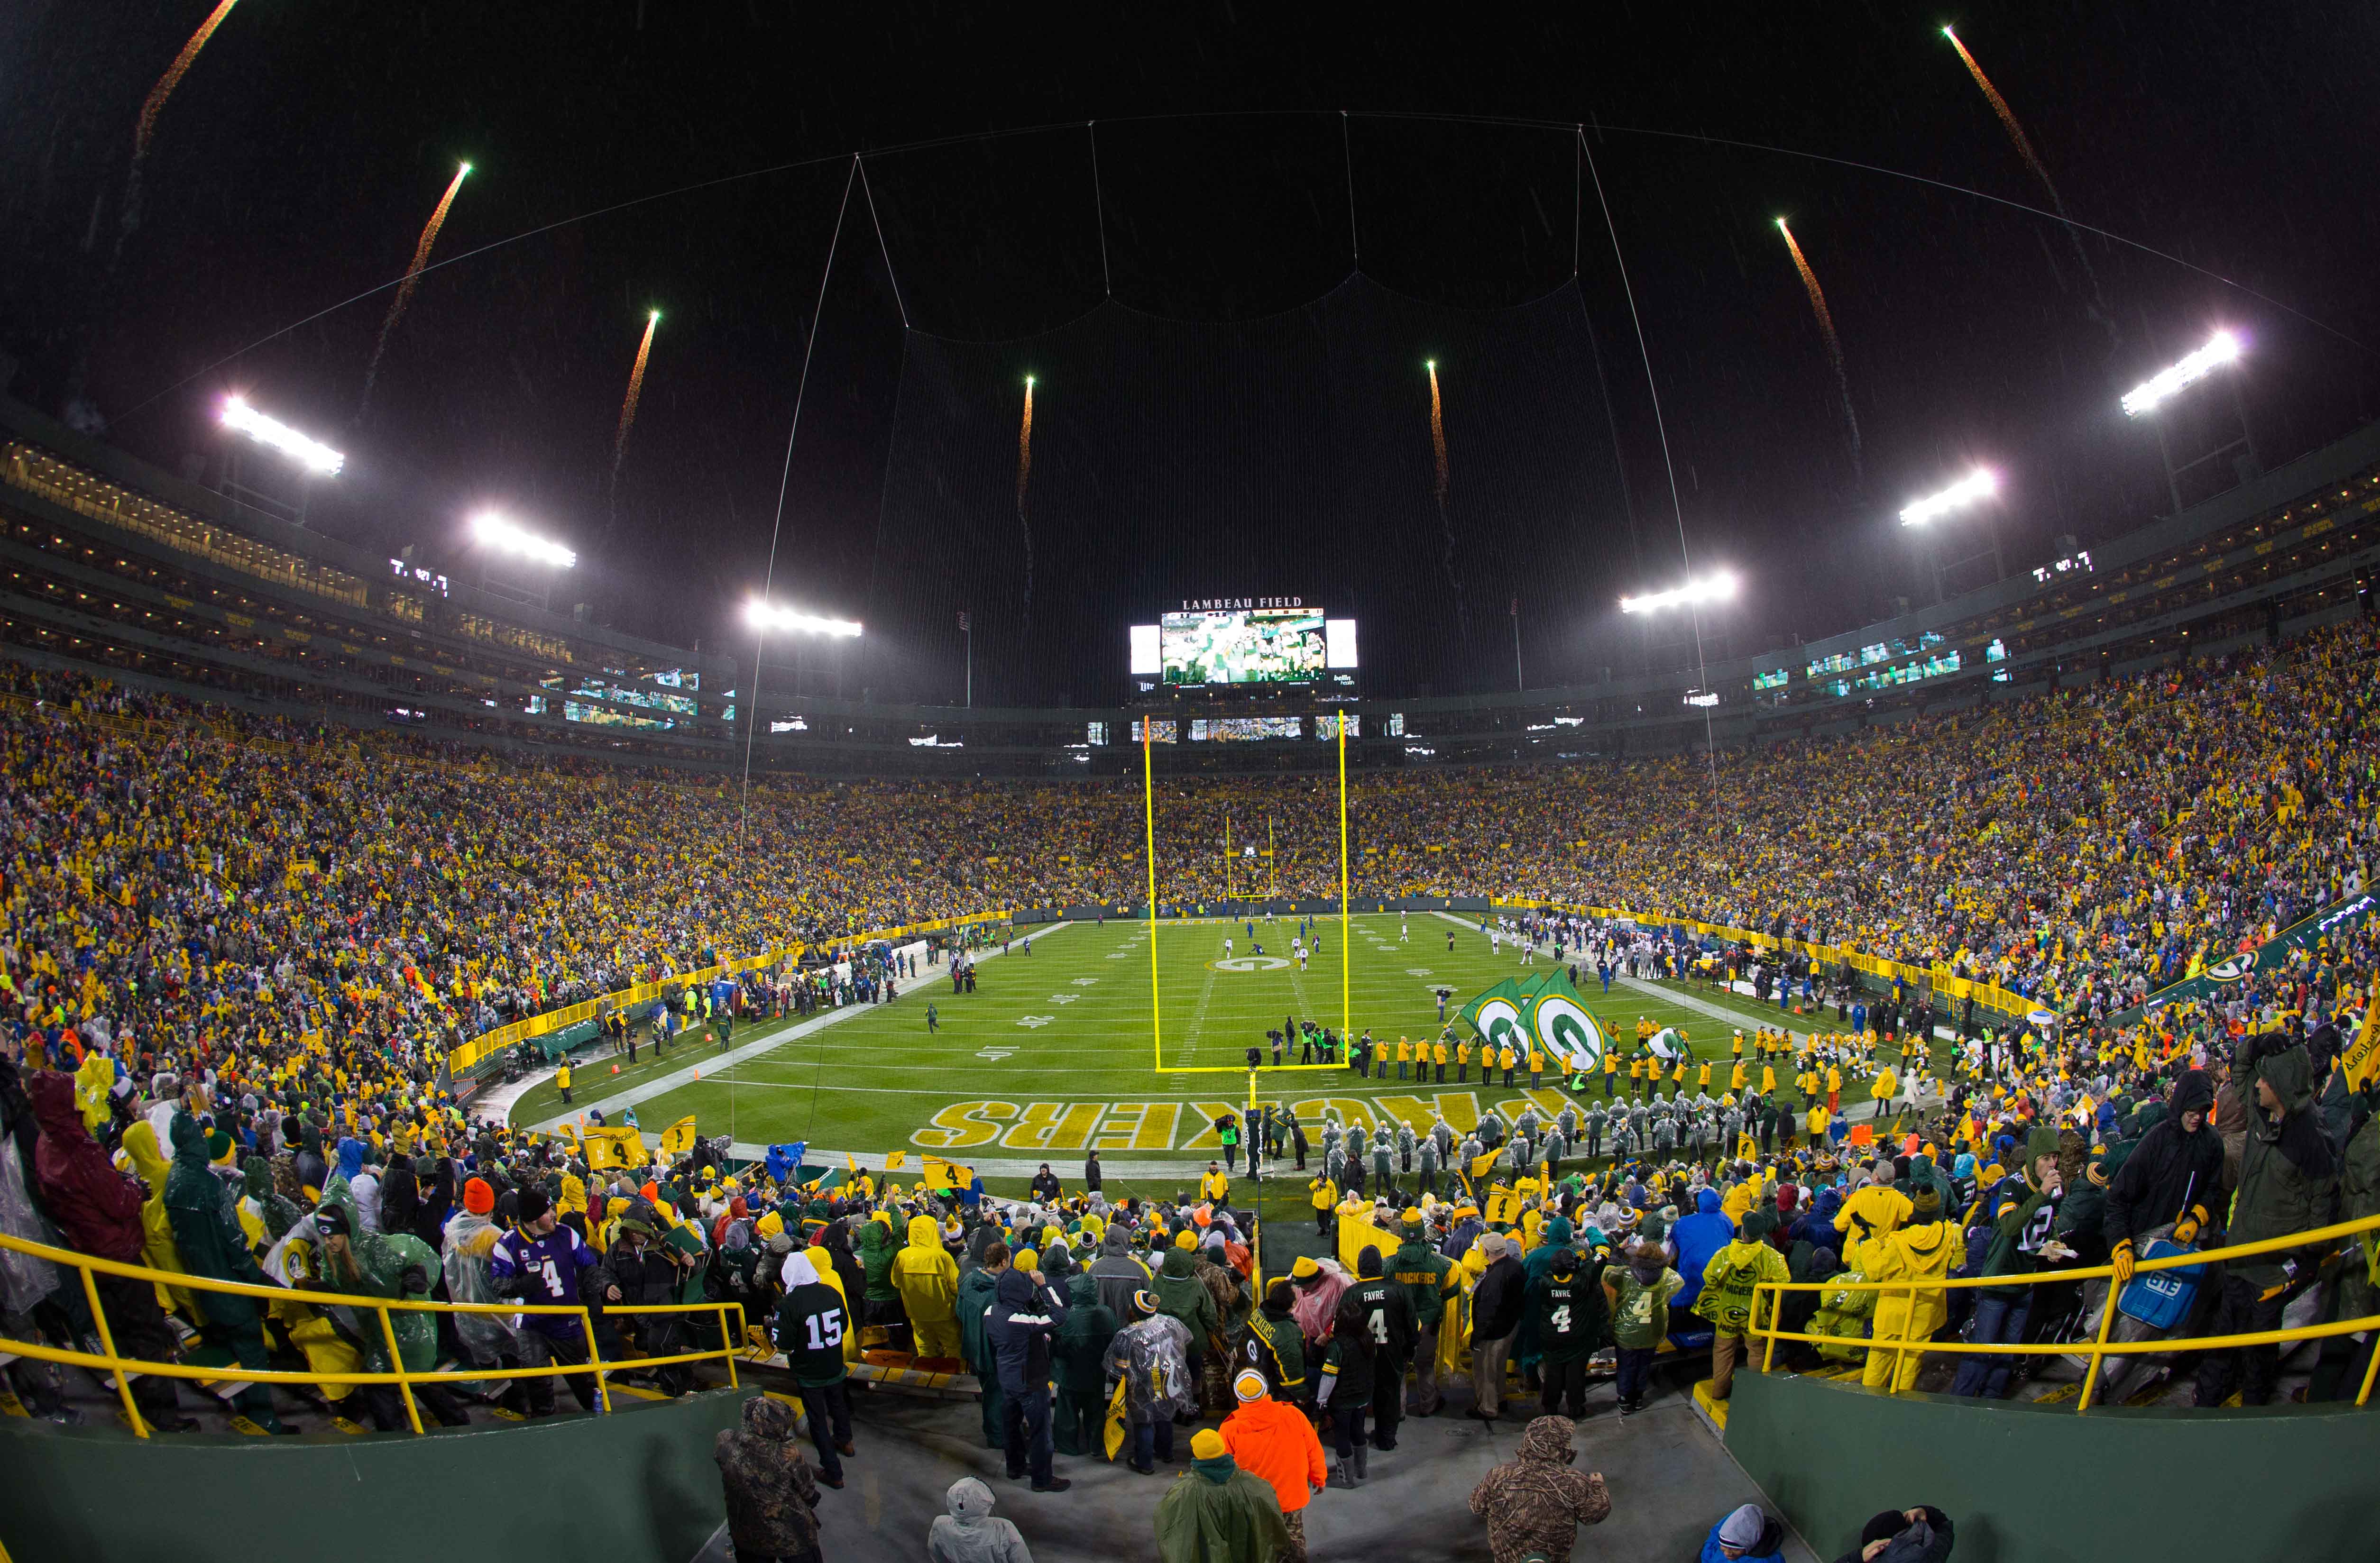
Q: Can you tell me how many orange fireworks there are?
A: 7